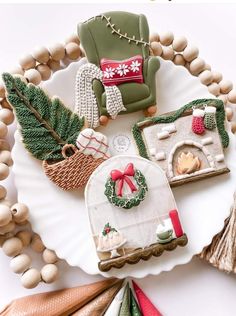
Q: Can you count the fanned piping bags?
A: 6